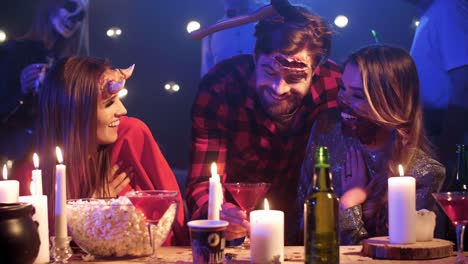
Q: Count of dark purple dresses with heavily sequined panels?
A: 1